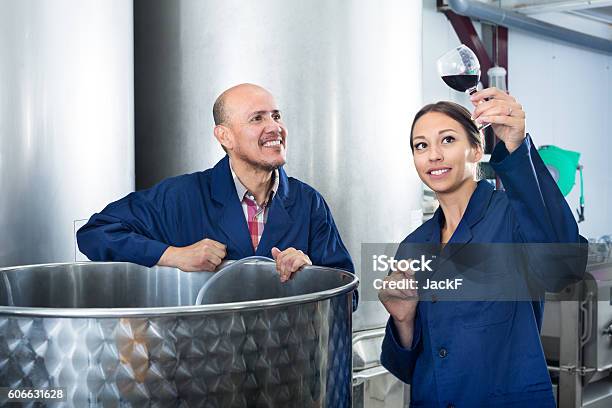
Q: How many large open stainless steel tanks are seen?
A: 1